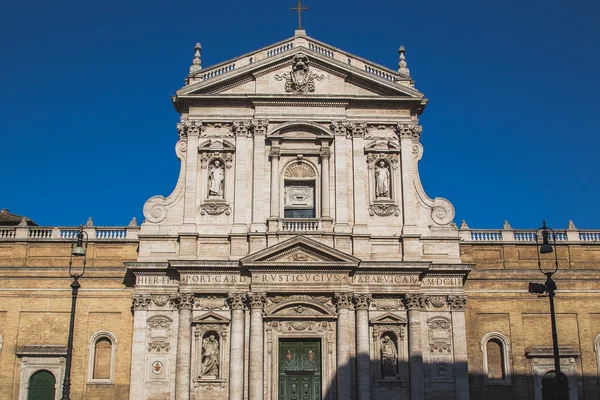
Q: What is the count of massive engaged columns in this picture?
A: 6